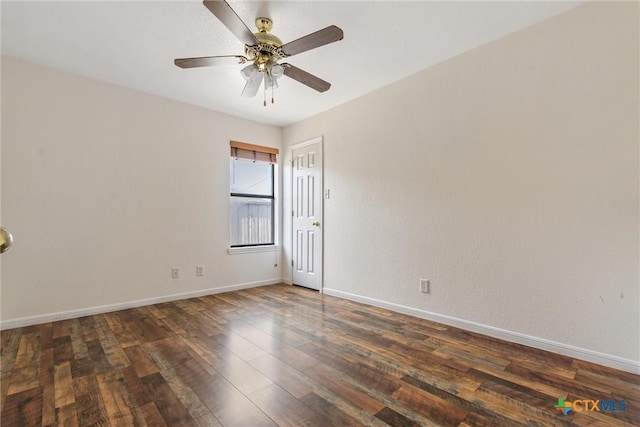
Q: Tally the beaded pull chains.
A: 2